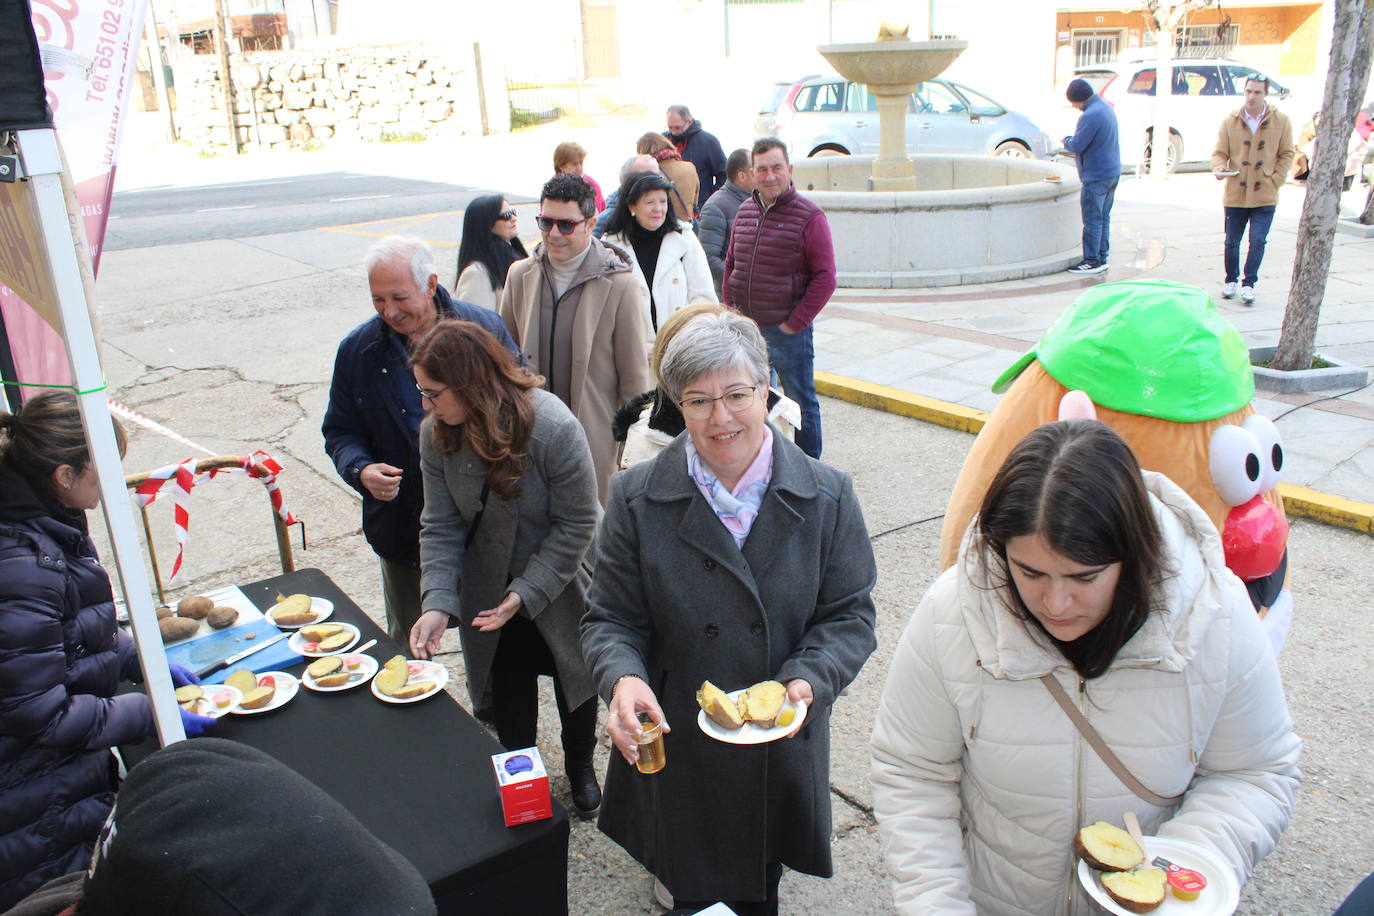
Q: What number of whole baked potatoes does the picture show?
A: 4